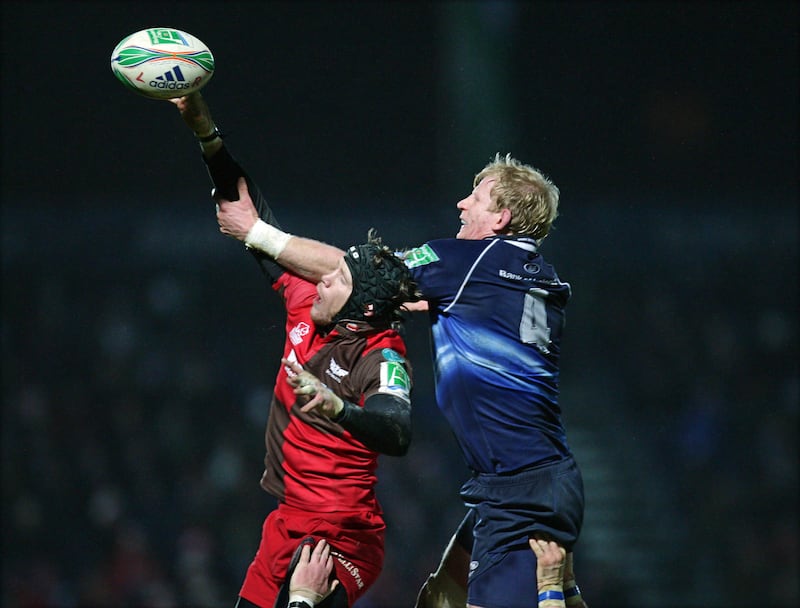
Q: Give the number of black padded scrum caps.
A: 1